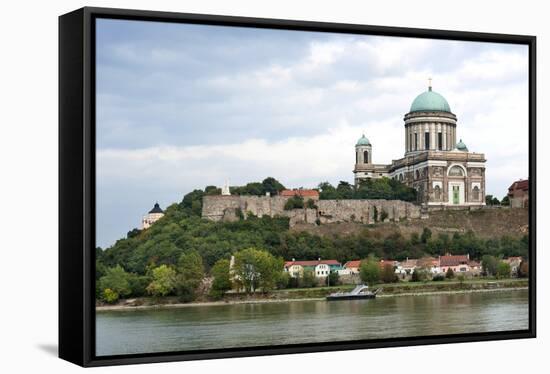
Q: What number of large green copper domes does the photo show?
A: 1